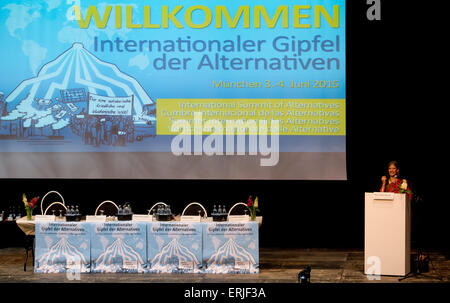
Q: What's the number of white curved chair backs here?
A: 6